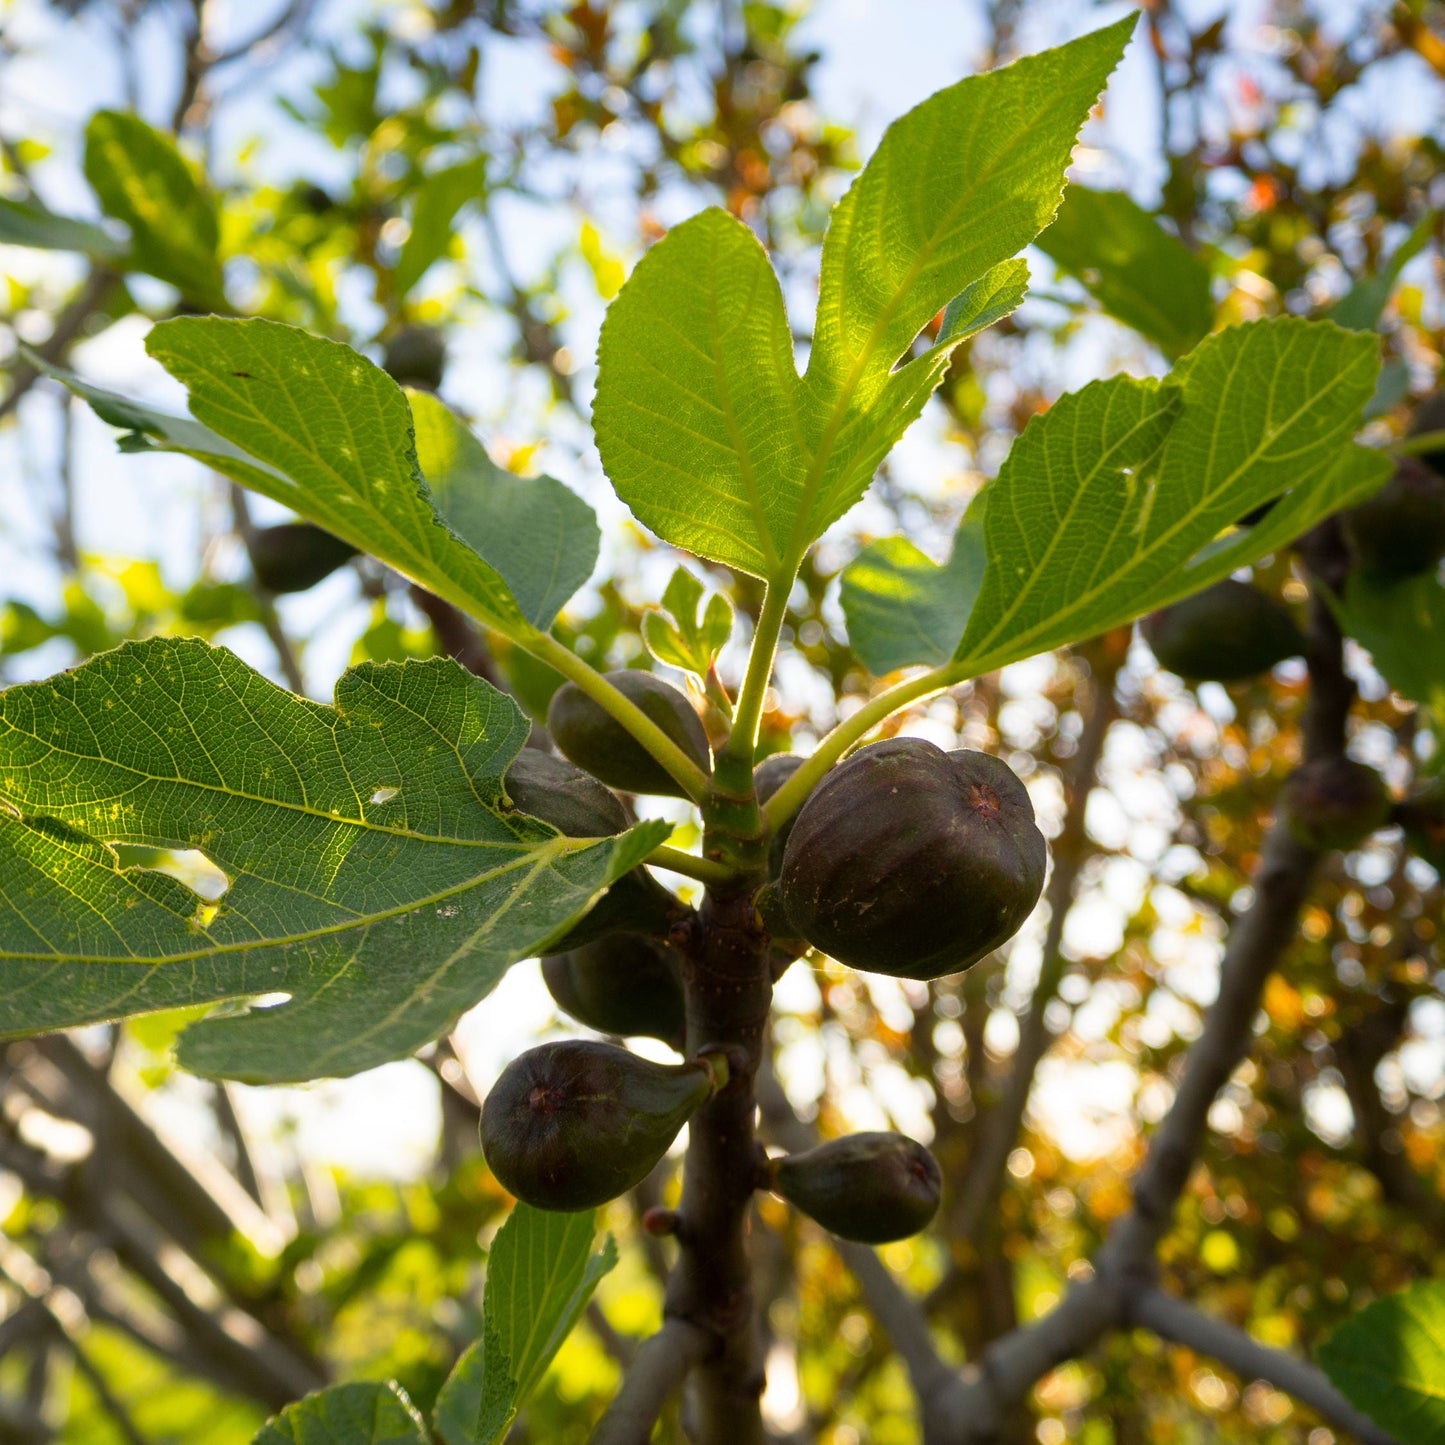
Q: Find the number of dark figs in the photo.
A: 13